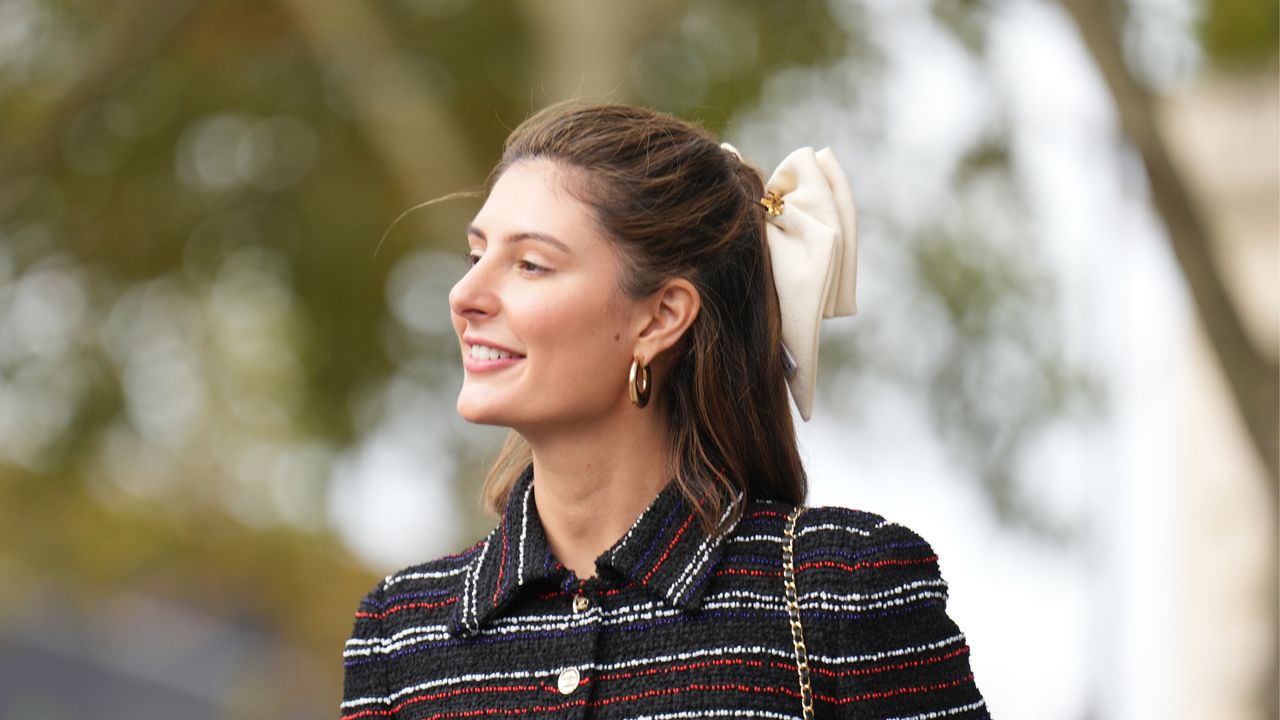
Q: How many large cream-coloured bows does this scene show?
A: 1